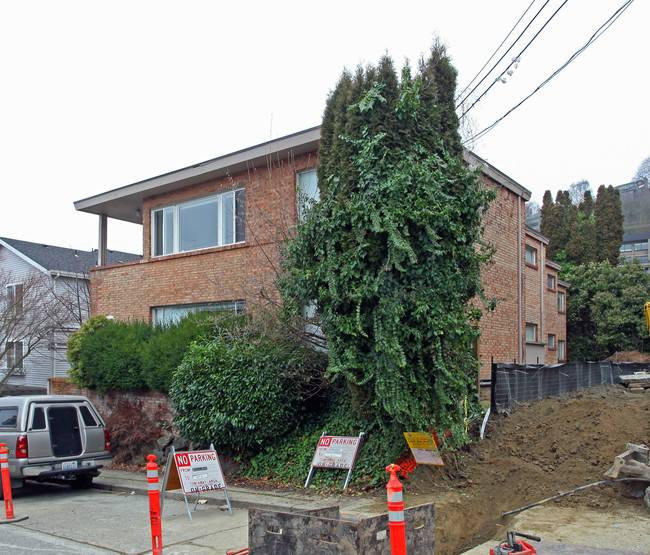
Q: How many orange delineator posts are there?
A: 3